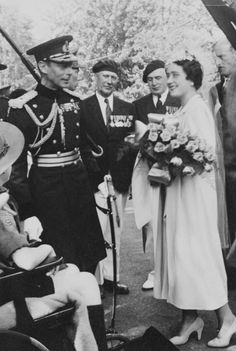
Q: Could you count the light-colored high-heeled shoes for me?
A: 2